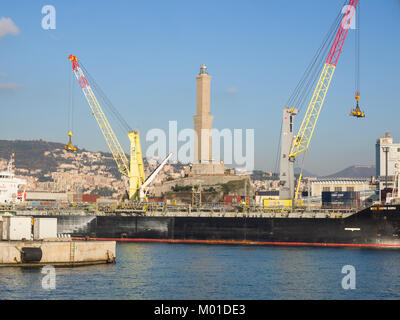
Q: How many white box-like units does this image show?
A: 2